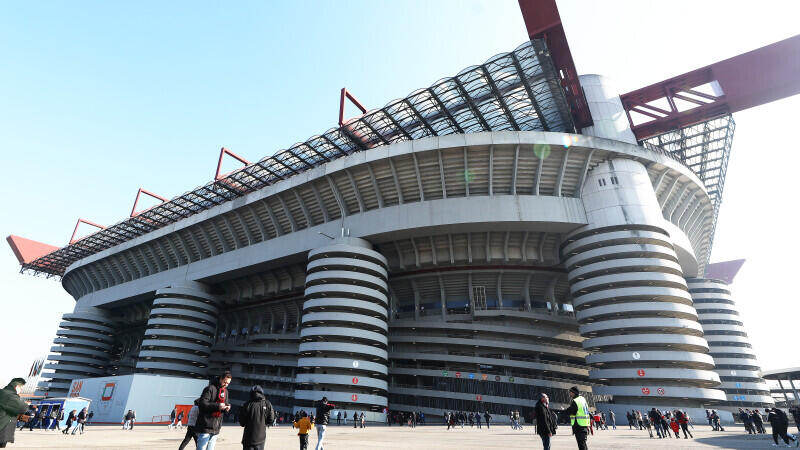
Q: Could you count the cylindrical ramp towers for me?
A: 5